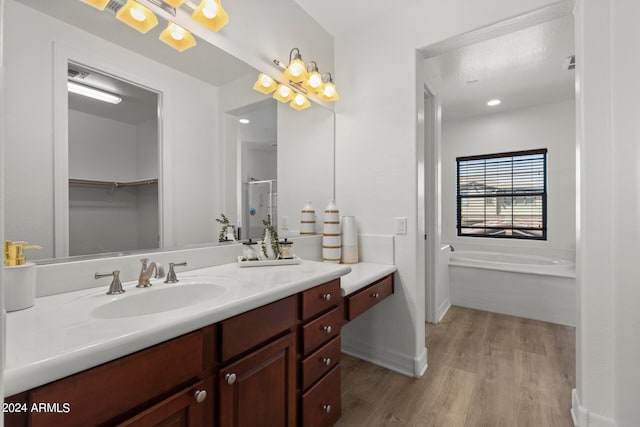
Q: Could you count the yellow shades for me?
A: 11